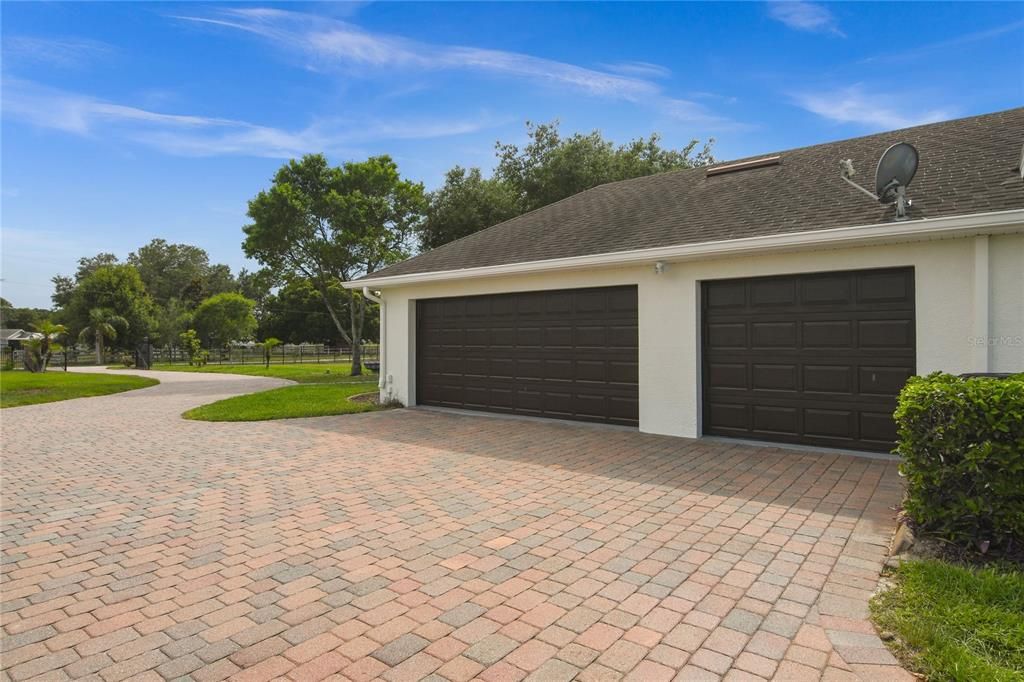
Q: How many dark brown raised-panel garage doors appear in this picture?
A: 2